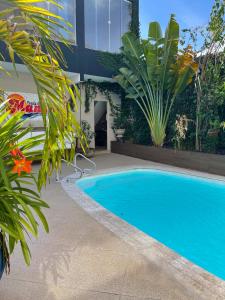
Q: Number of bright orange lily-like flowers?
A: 2